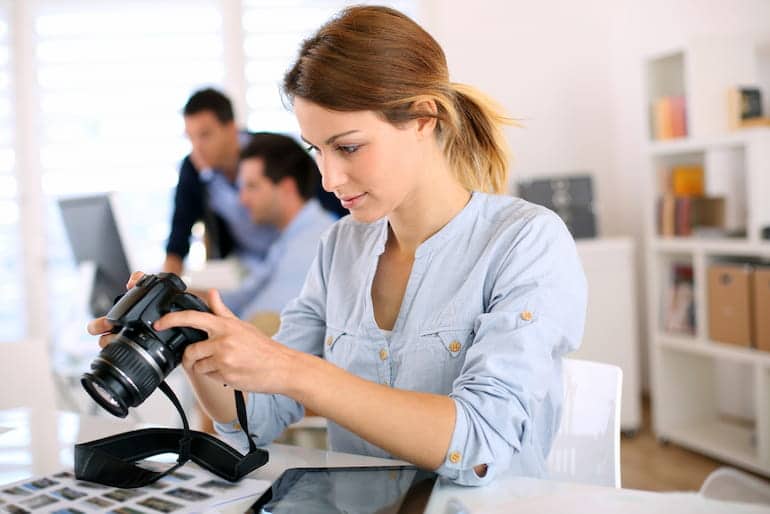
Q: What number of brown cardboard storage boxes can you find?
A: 2